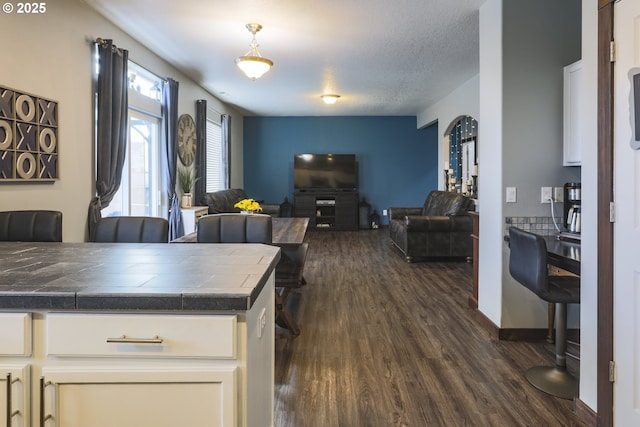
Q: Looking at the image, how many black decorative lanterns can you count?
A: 3